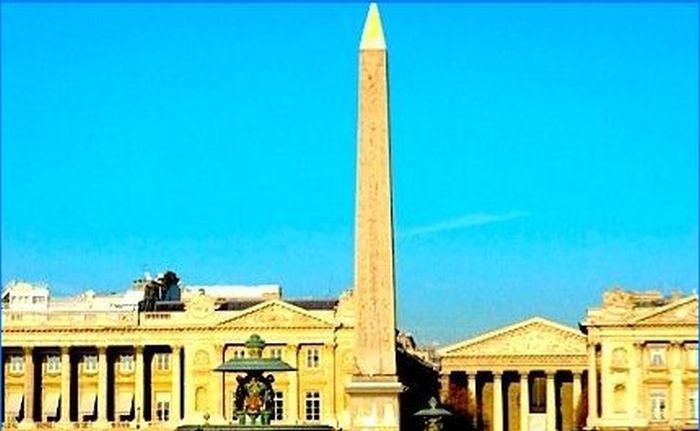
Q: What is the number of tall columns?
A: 1